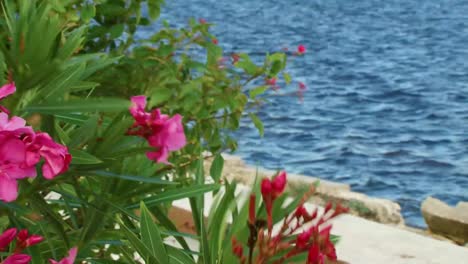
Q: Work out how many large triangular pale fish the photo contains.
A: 0